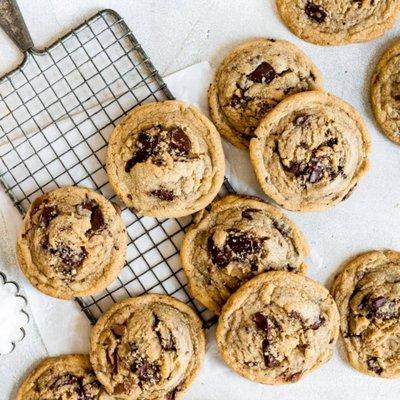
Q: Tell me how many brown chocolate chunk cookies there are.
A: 11